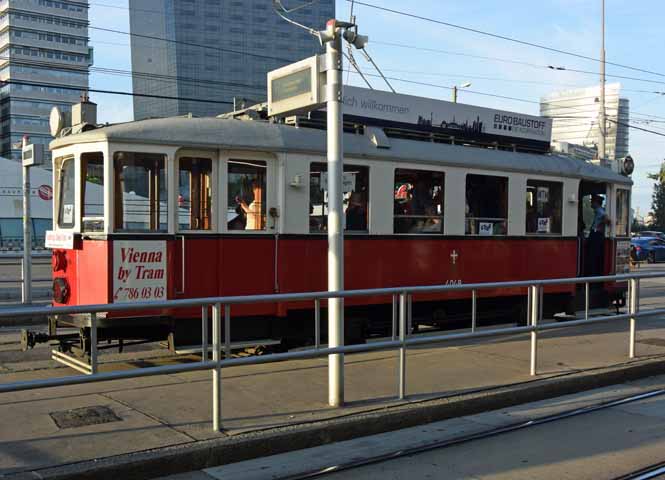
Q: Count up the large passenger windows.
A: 4